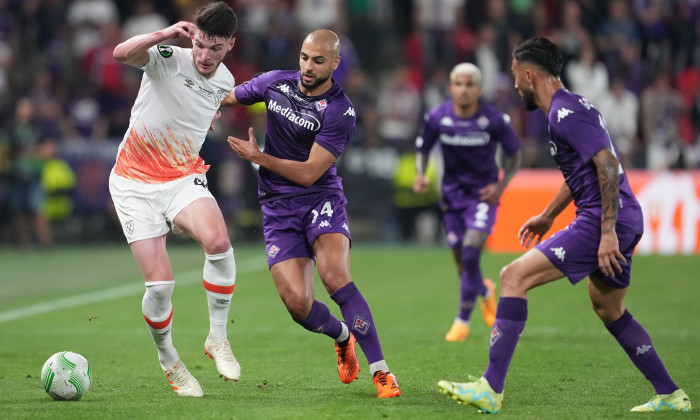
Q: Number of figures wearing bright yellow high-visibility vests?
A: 2